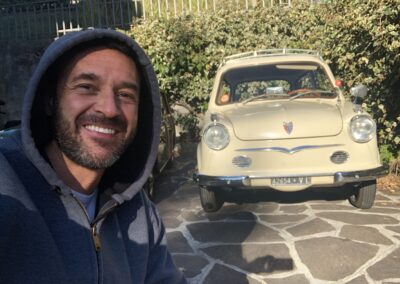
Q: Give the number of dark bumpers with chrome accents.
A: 1